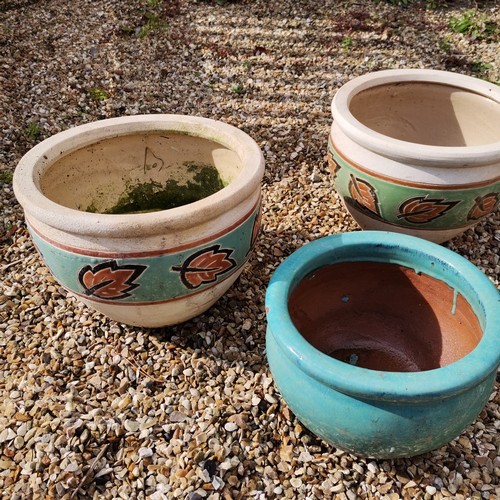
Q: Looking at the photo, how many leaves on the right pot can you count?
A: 4